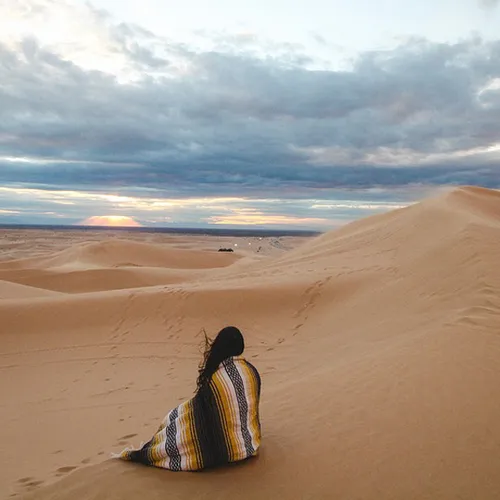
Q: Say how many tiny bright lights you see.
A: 3